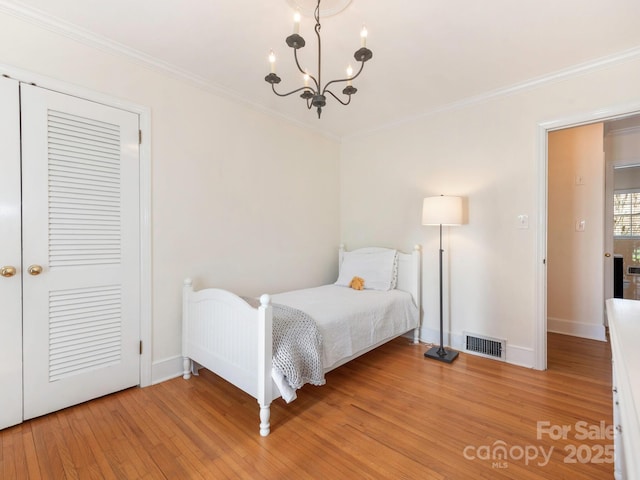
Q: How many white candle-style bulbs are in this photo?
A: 5